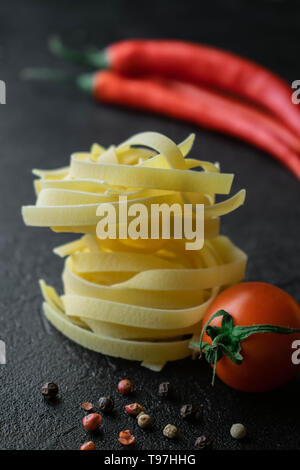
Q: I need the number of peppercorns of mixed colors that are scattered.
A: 14